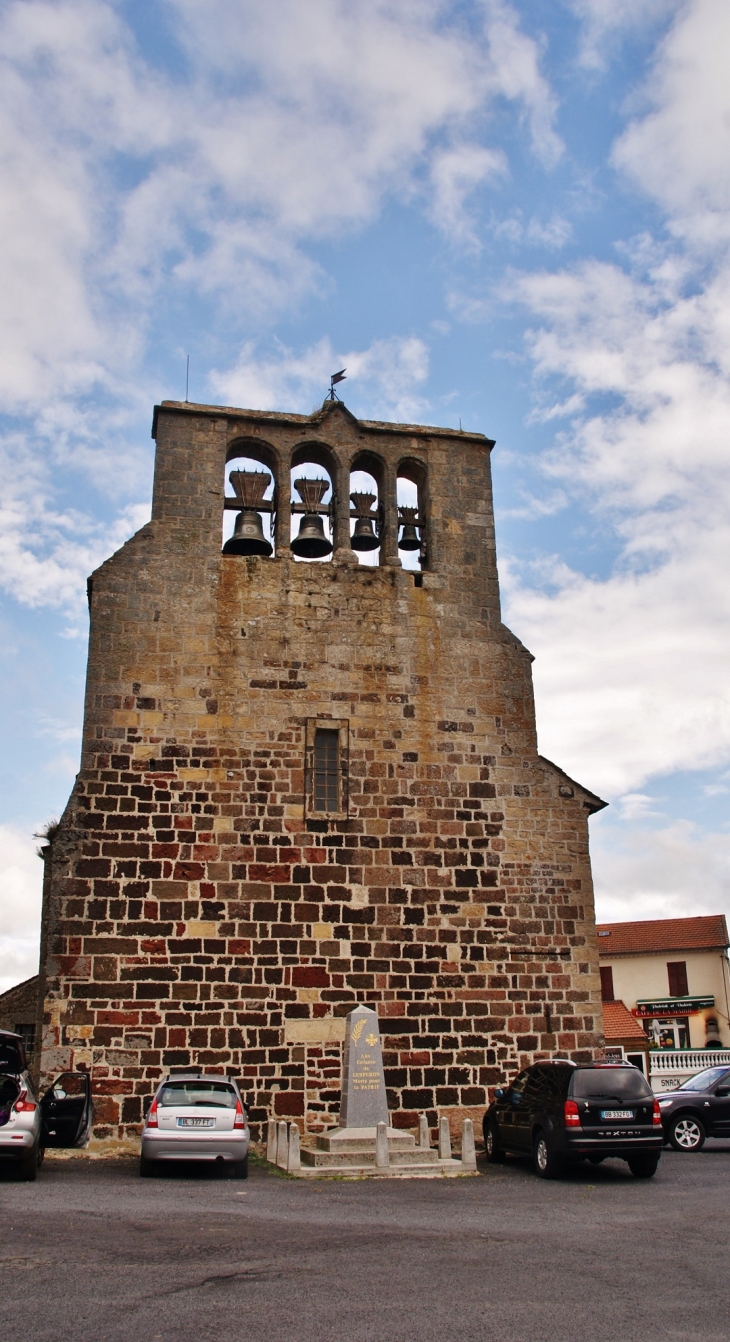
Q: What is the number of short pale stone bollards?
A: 7